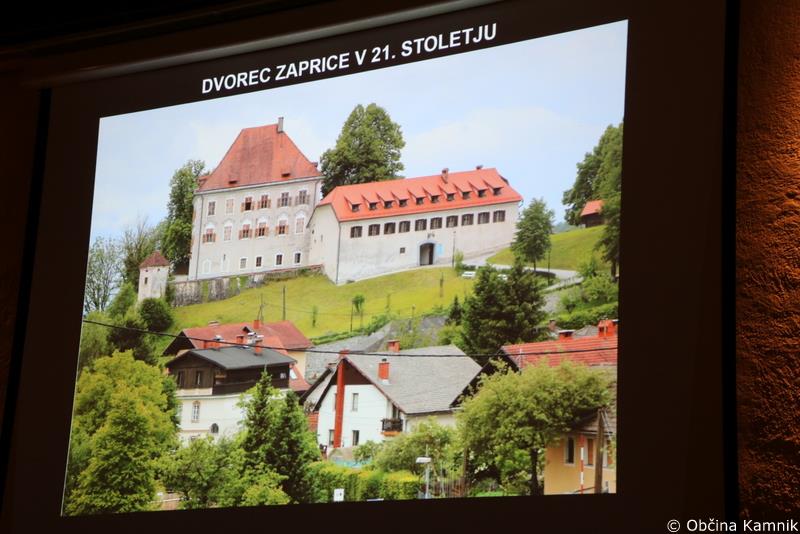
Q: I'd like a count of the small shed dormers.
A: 10